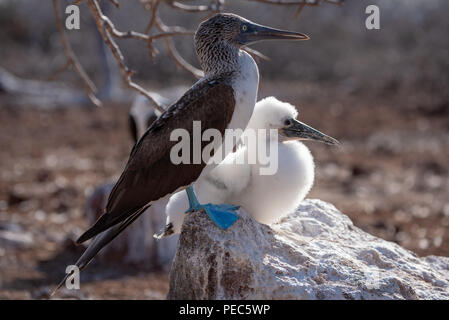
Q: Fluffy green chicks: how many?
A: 0